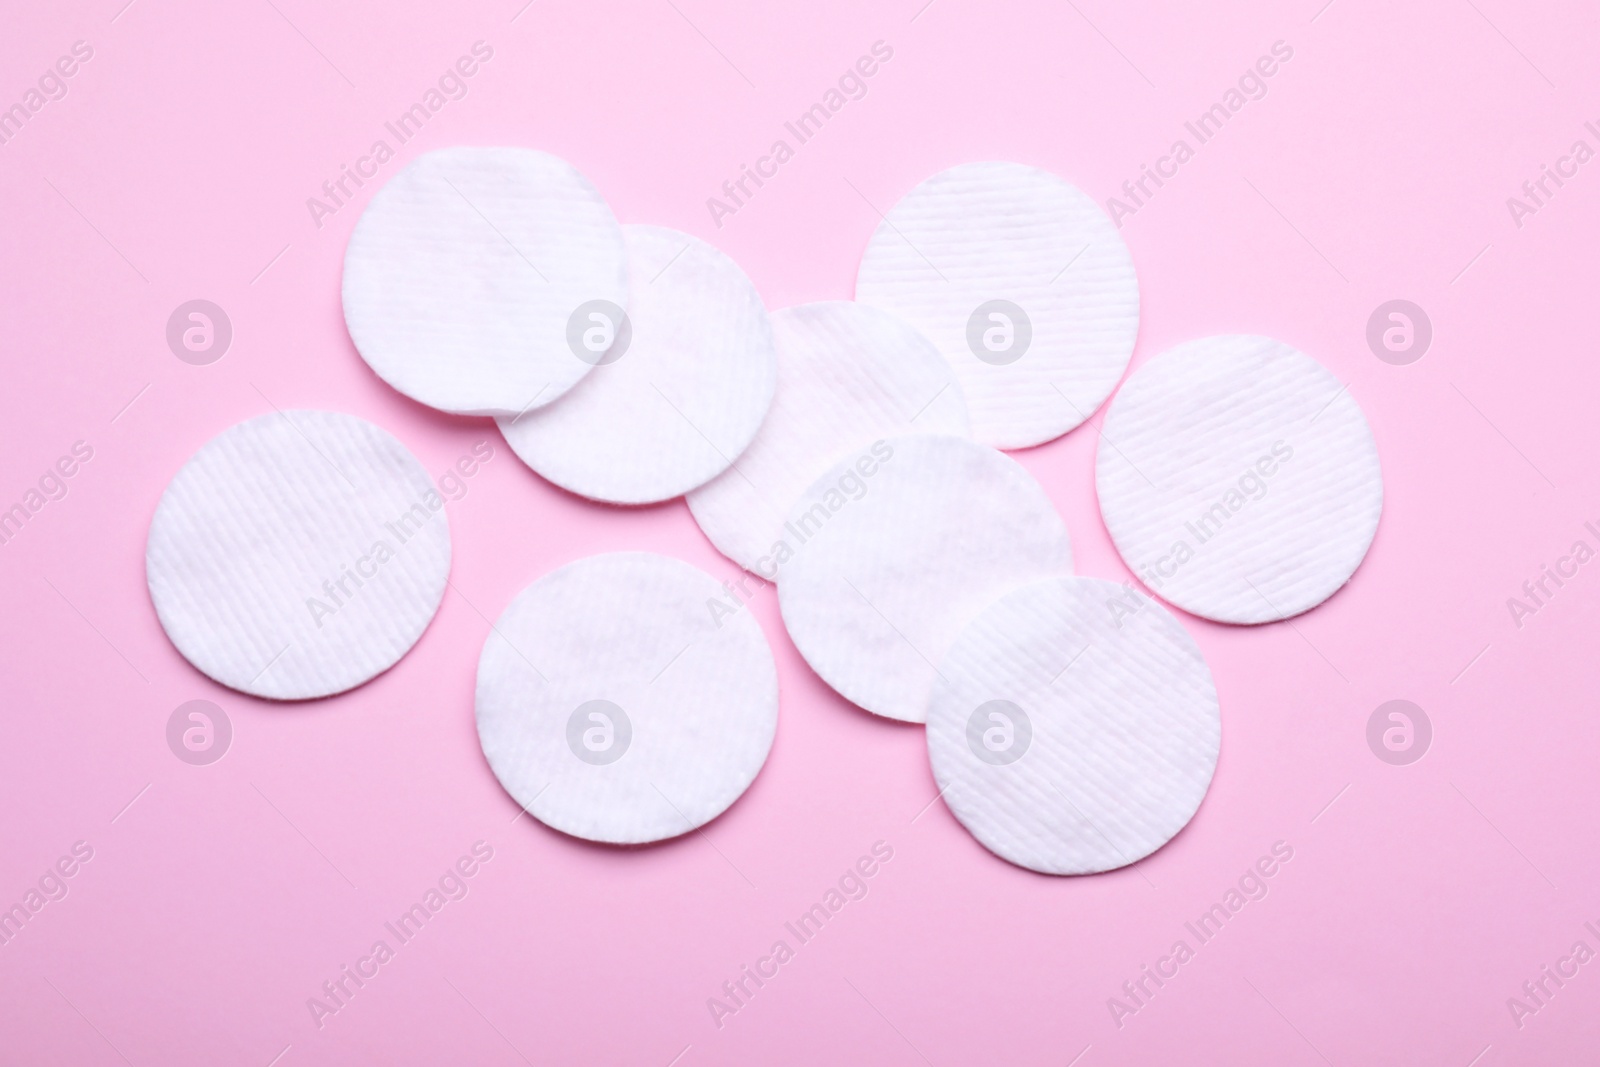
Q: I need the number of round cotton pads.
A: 9